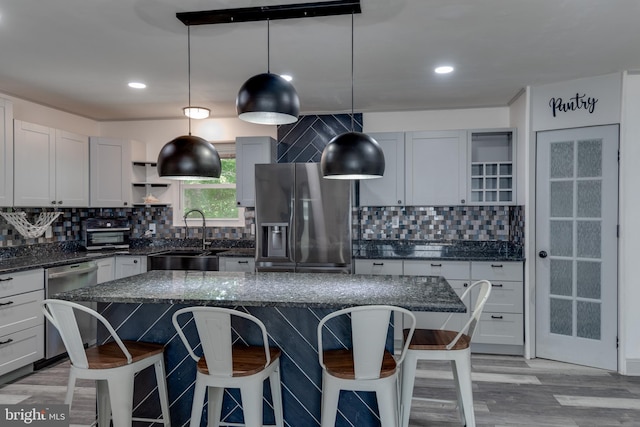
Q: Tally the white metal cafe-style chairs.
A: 4